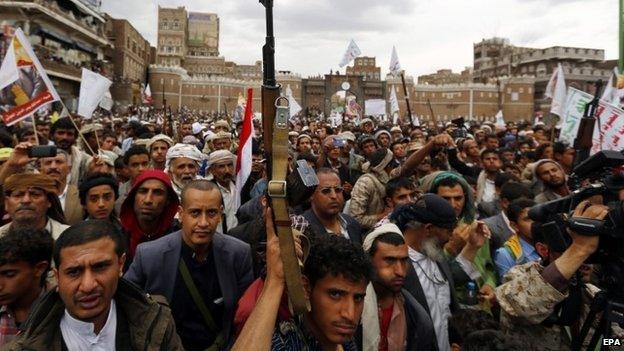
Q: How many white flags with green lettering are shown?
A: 1